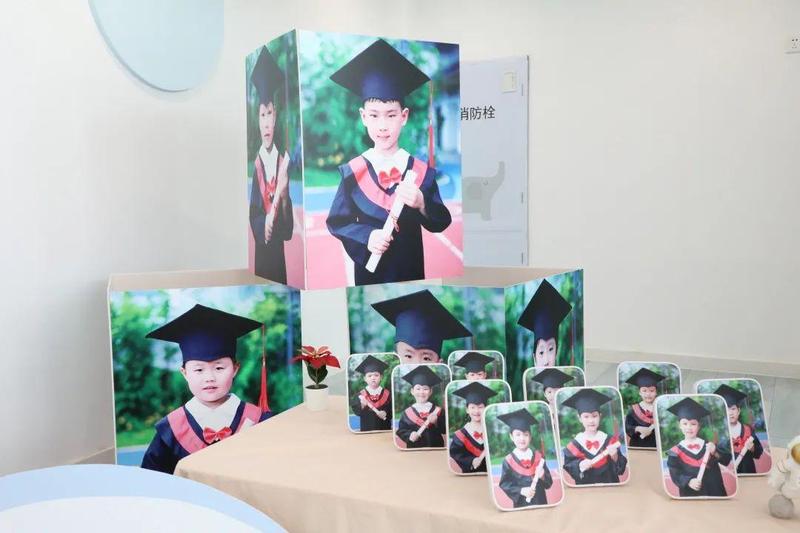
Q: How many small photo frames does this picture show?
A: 10